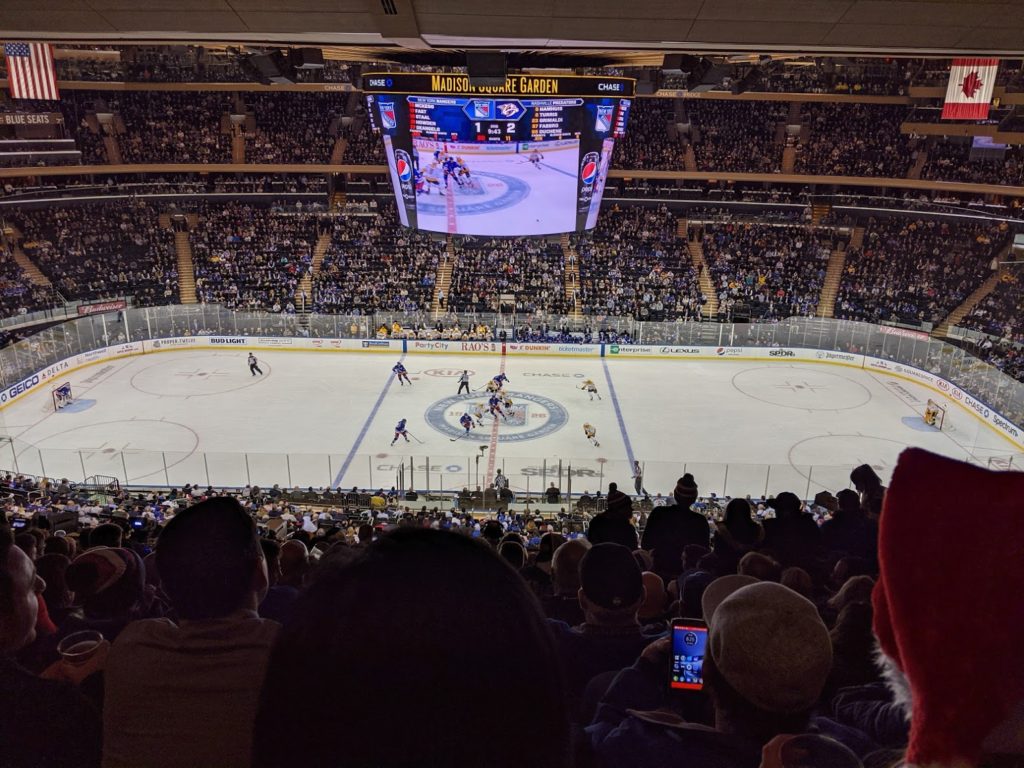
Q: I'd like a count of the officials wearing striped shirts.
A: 4